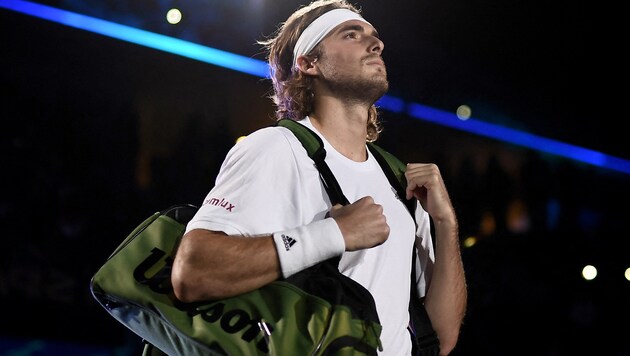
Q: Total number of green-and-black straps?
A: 2